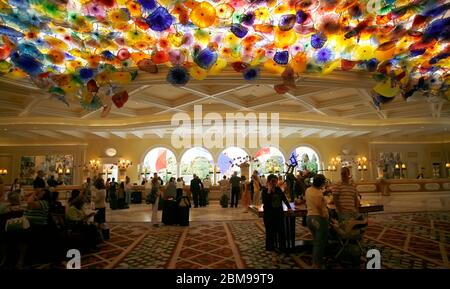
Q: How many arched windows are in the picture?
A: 5